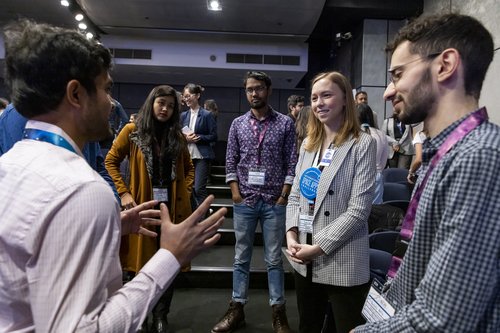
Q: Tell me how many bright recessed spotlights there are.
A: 5